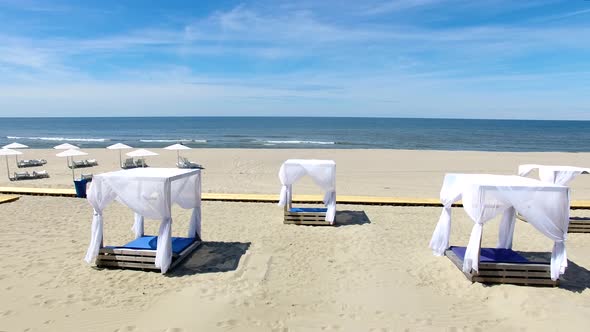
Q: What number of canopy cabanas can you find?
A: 4